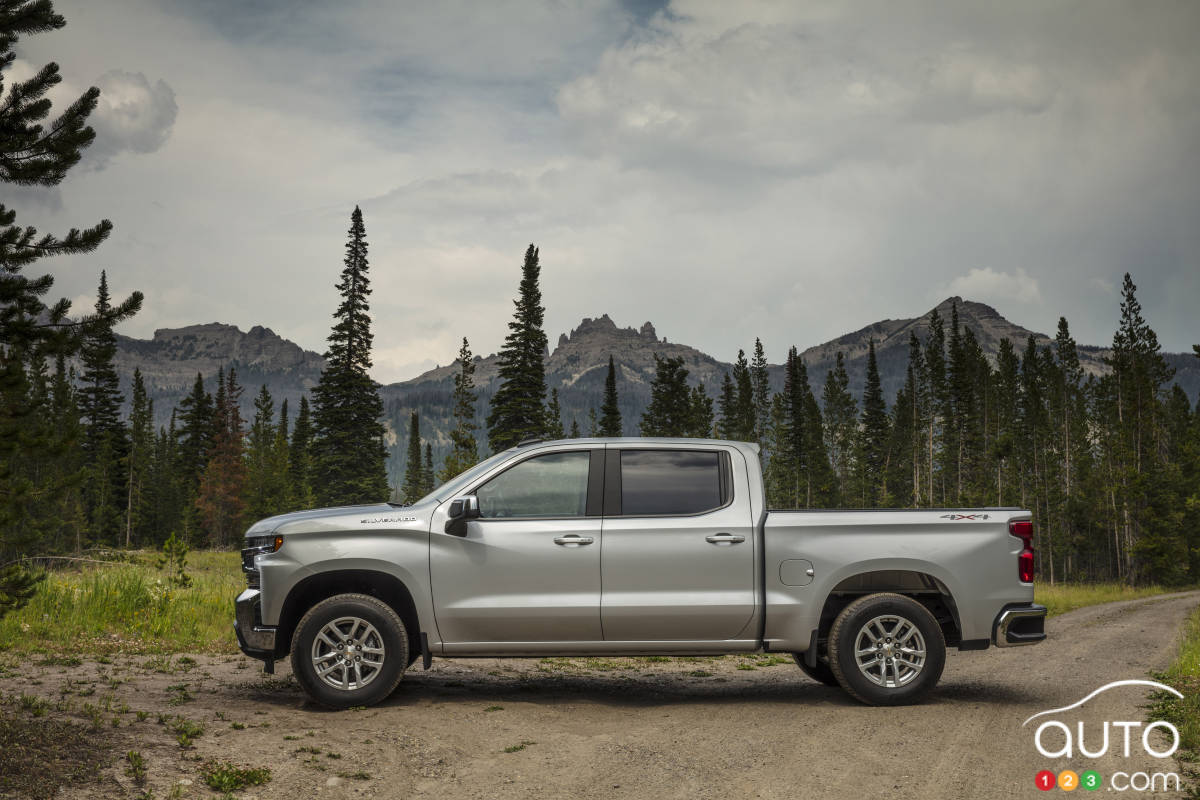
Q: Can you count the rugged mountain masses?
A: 3